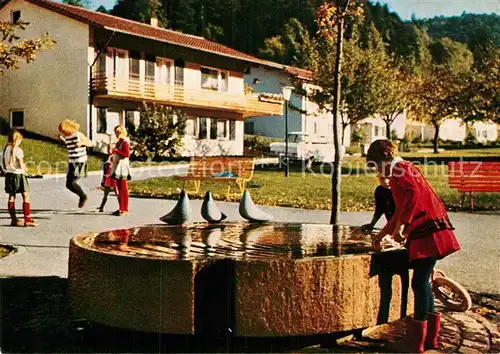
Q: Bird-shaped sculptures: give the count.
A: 3